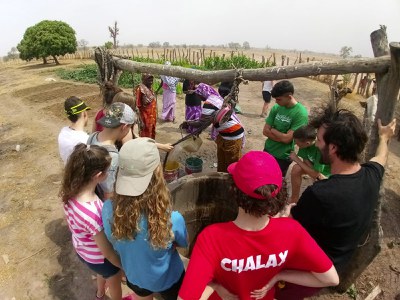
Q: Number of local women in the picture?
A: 4